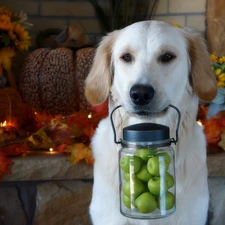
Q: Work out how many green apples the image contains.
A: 12